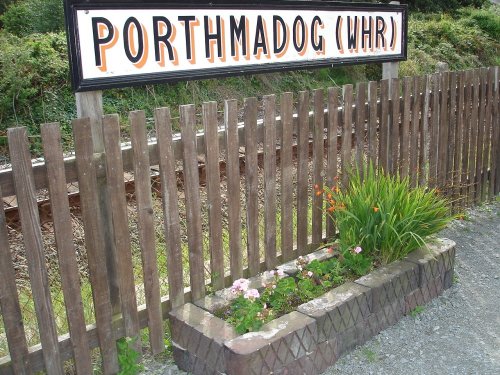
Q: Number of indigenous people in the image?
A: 0